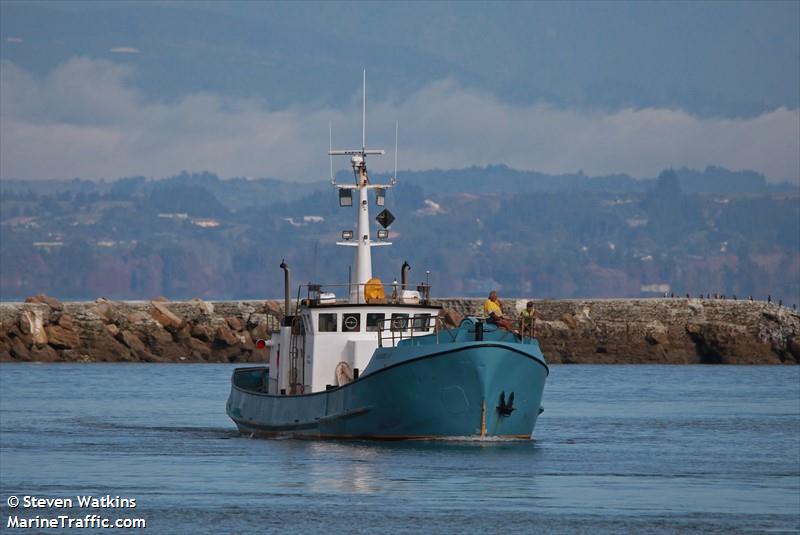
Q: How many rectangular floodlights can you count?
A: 4